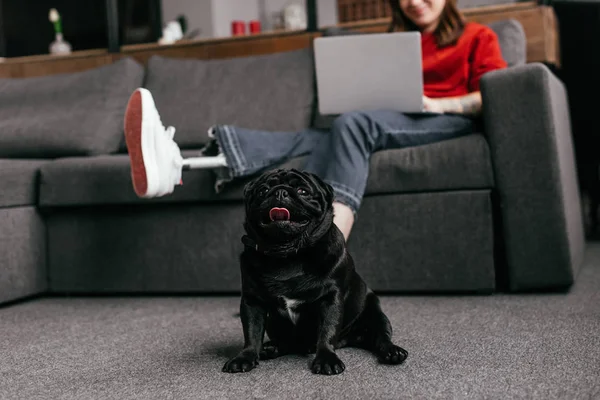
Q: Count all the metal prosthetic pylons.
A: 1